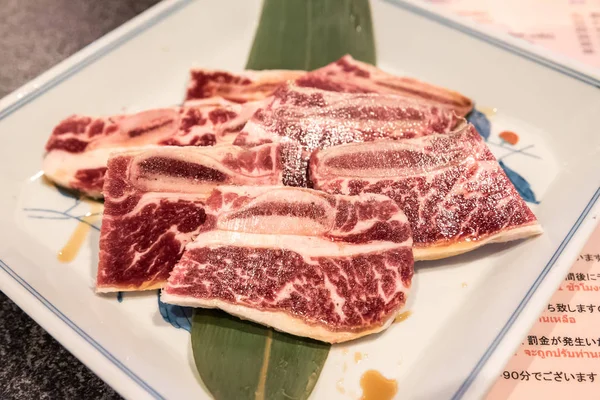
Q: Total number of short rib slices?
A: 7